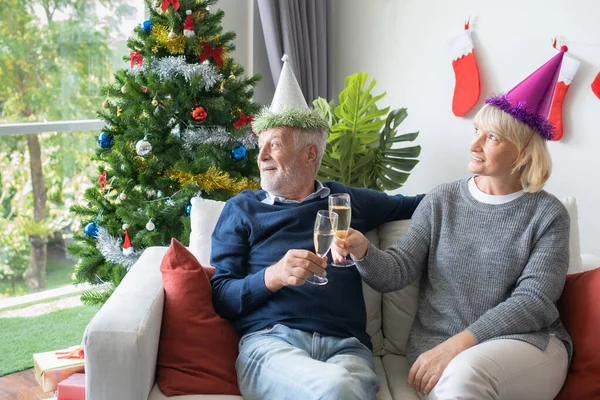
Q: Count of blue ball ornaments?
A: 5